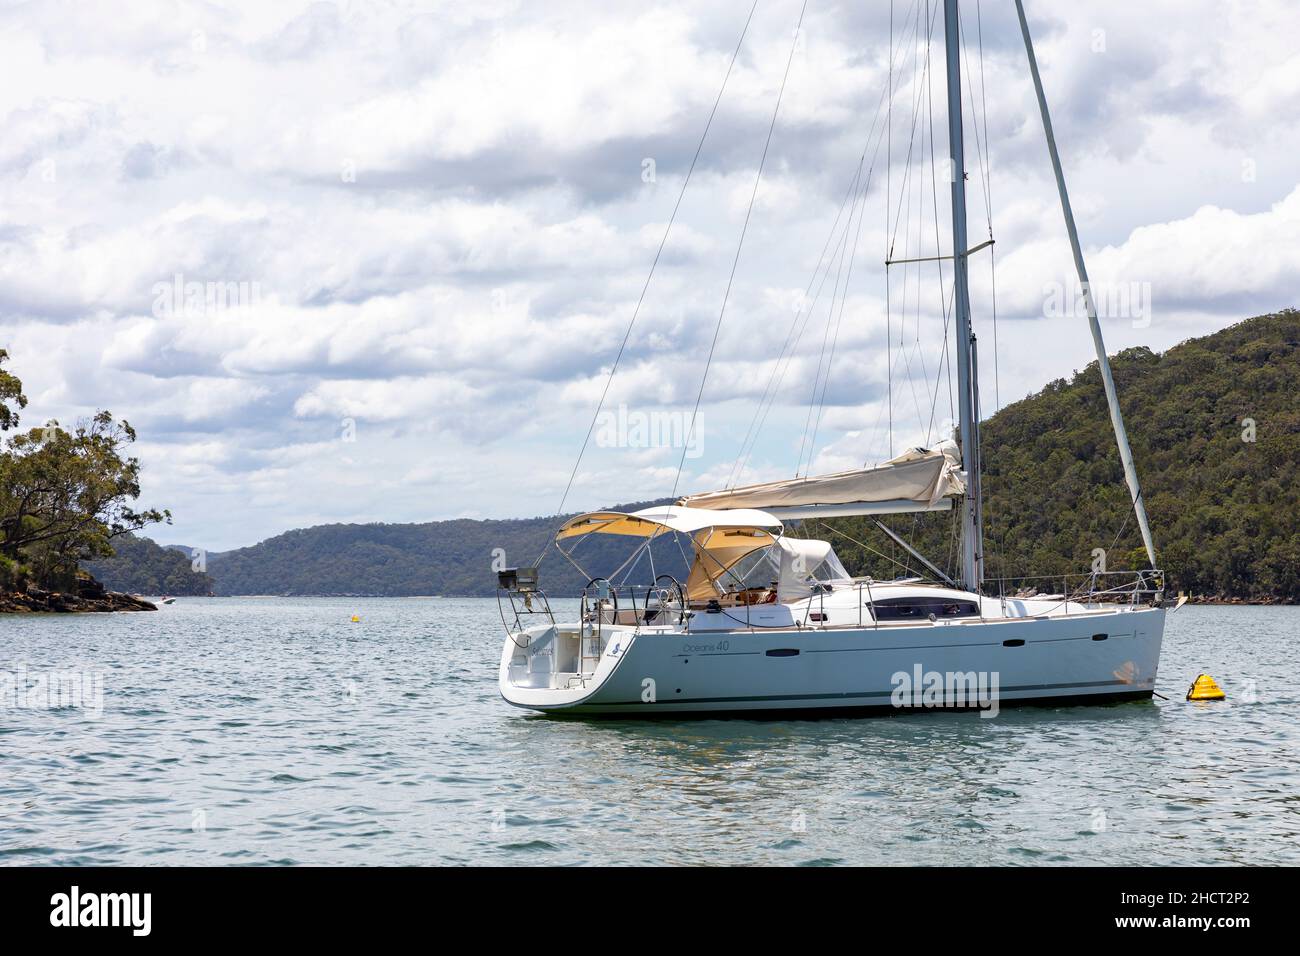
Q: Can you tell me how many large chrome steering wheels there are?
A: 2